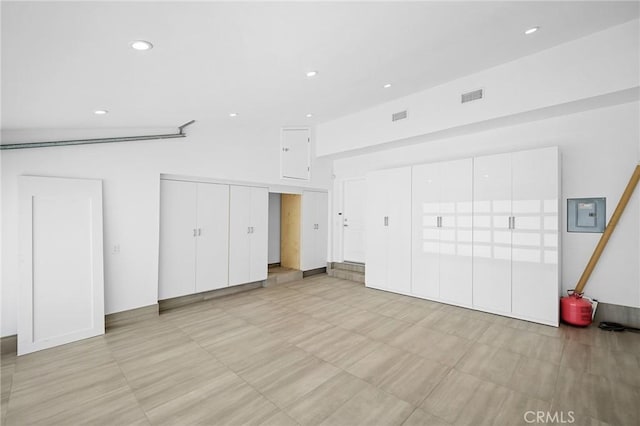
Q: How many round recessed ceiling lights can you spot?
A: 7